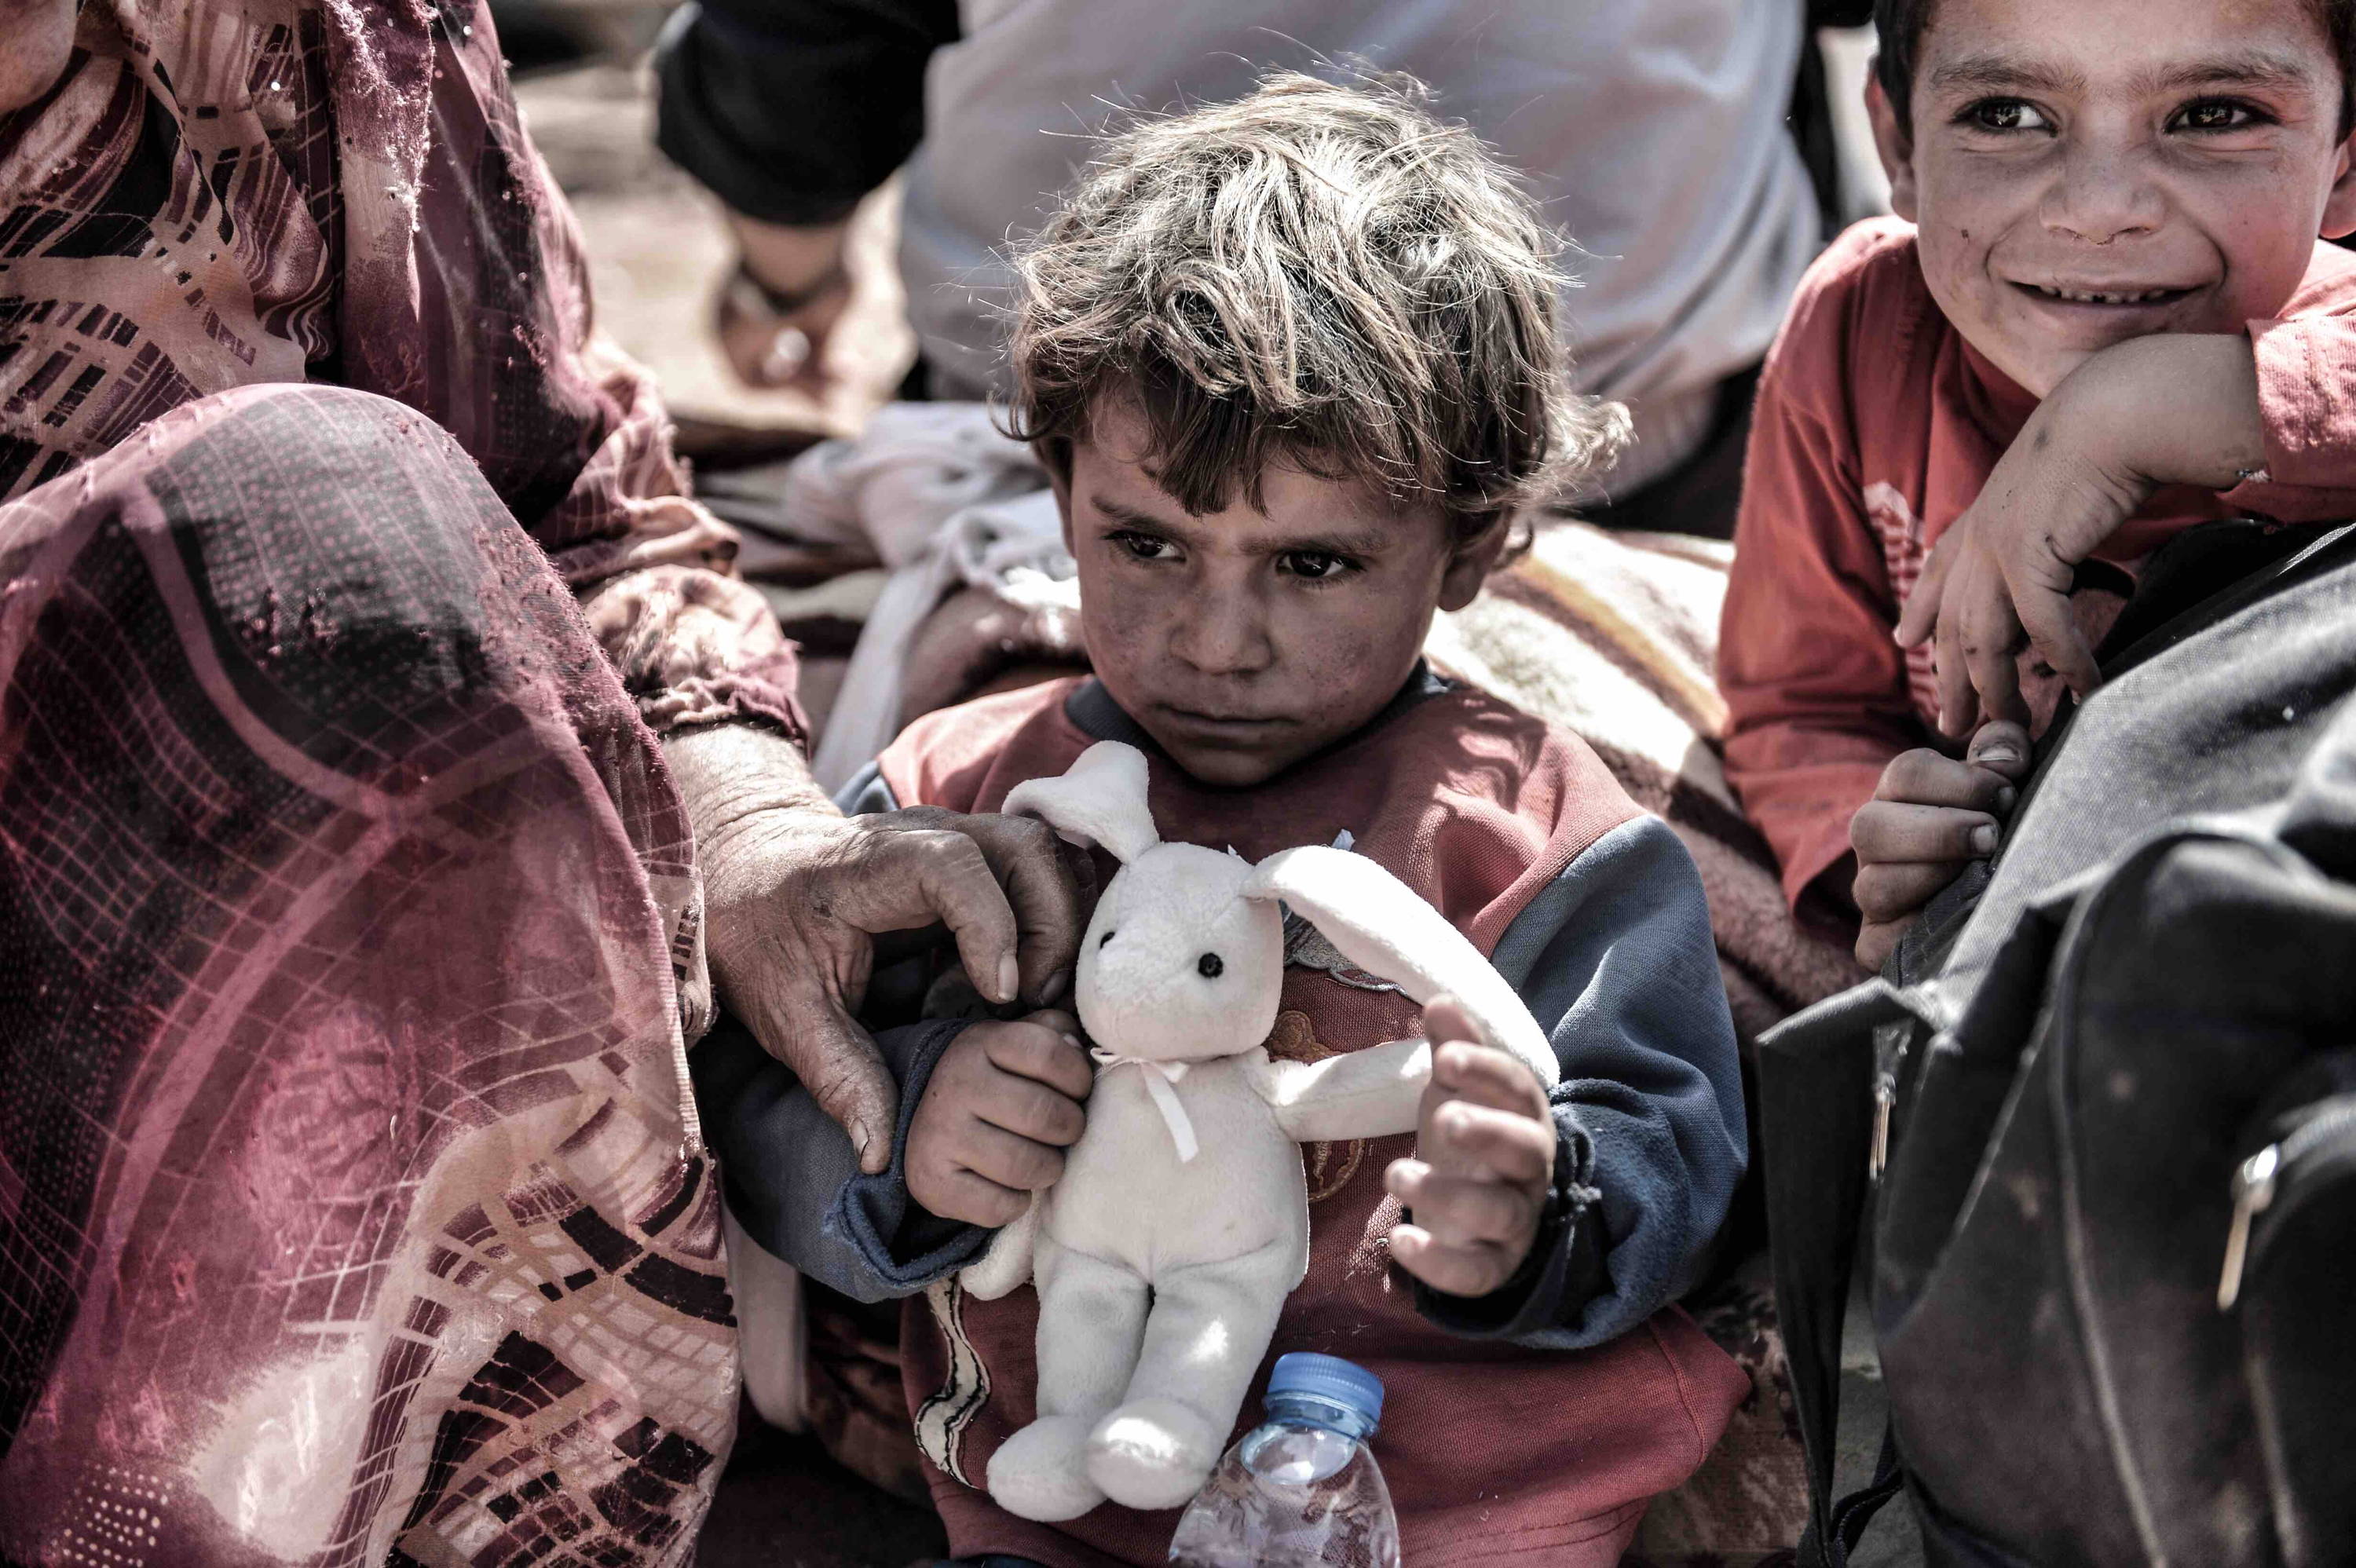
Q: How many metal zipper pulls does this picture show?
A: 2